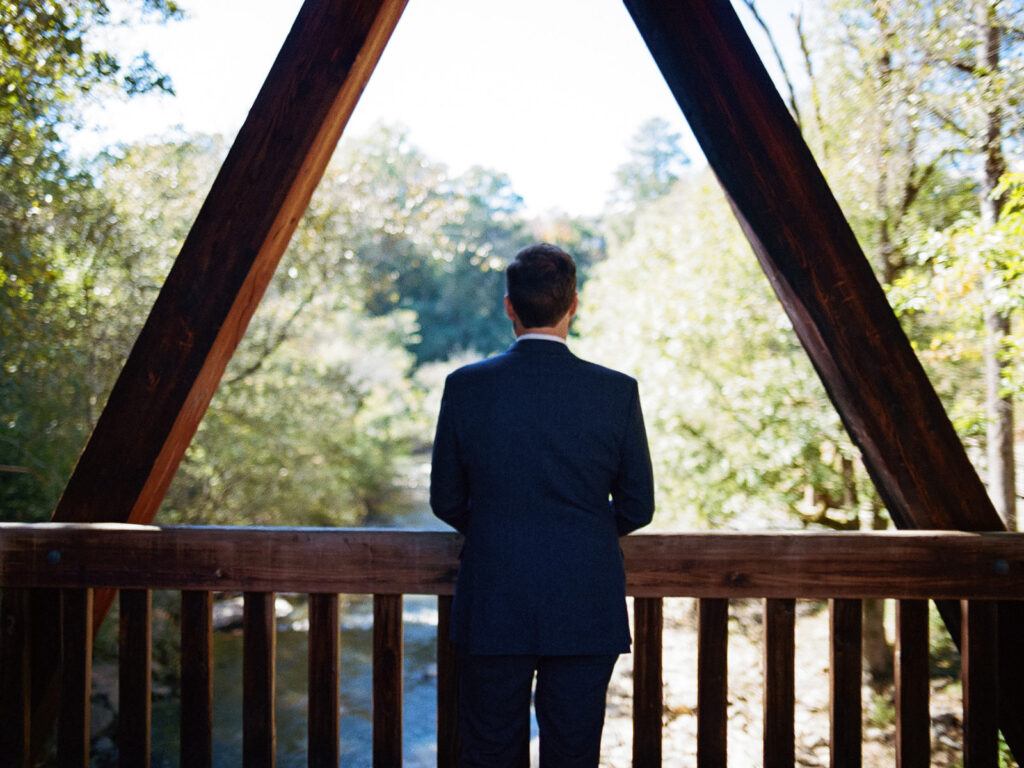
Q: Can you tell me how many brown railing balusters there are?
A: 14